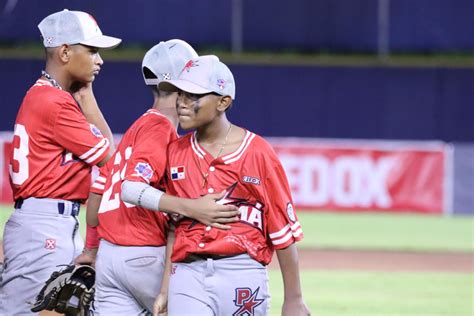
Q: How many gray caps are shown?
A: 3